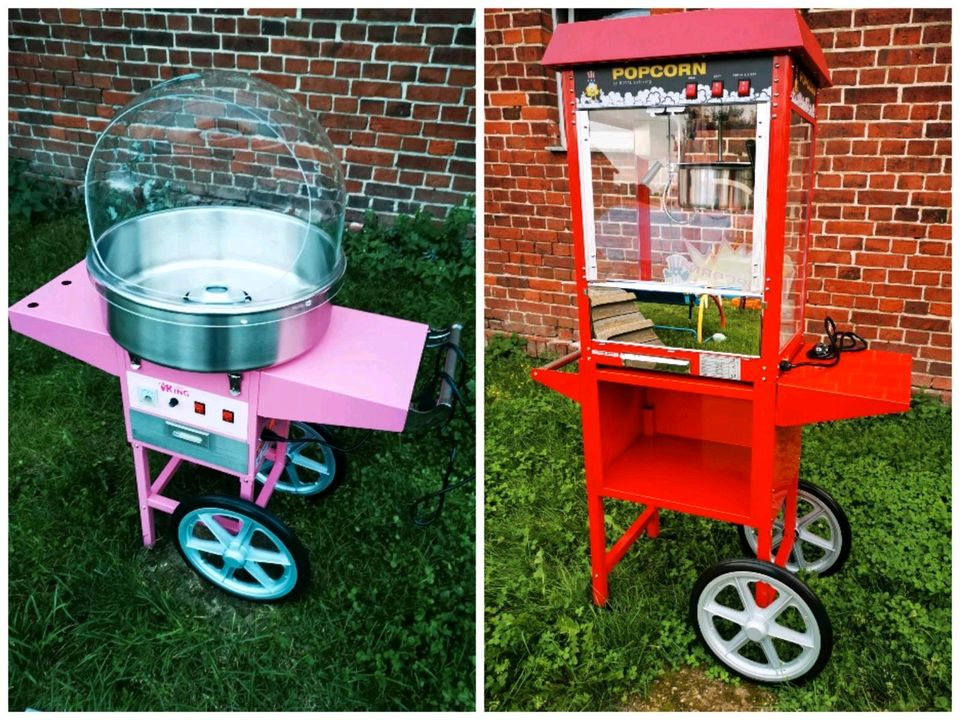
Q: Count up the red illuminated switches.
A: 5